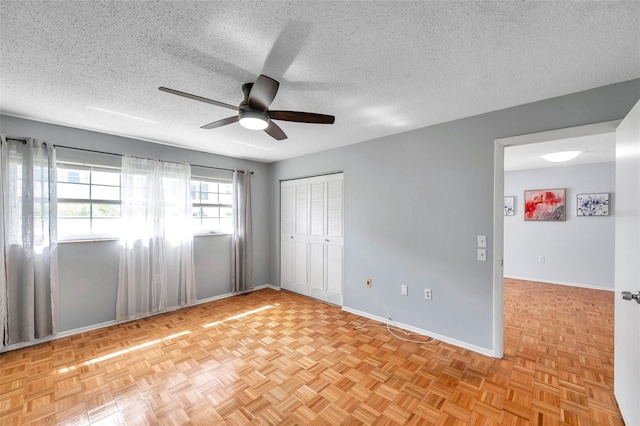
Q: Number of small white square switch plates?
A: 2